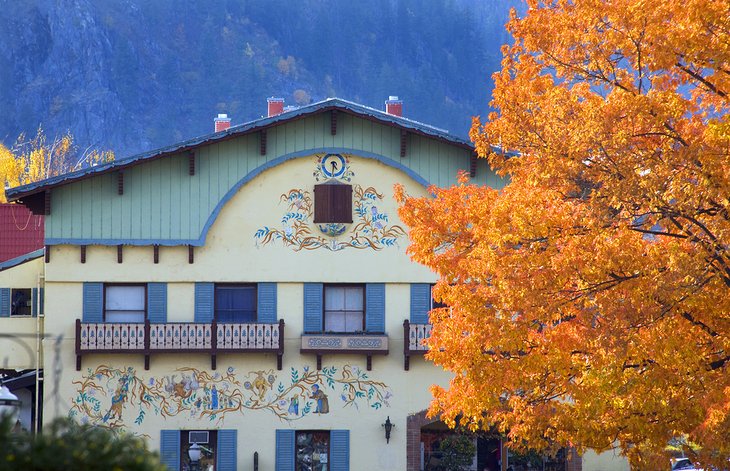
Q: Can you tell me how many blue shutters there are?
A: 13